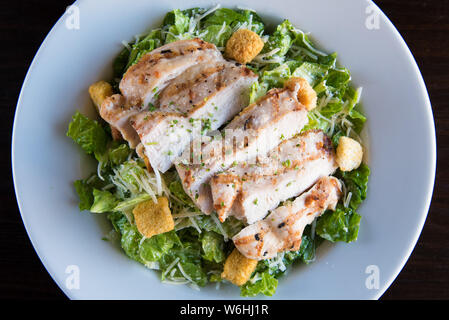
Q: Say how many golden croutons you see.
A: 6